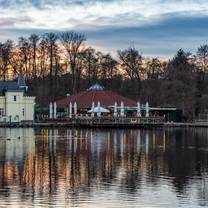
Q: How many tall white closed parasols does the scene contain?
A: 10